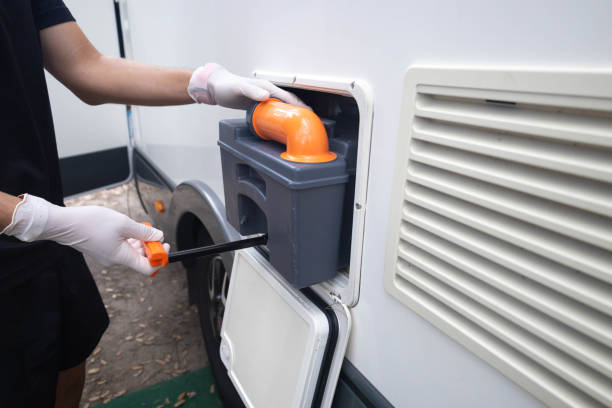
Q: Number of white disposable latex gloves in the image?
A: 2